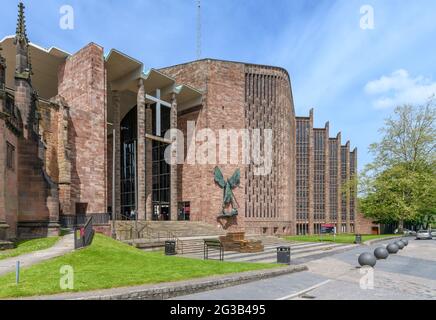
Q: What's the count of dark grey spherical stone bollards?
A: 5